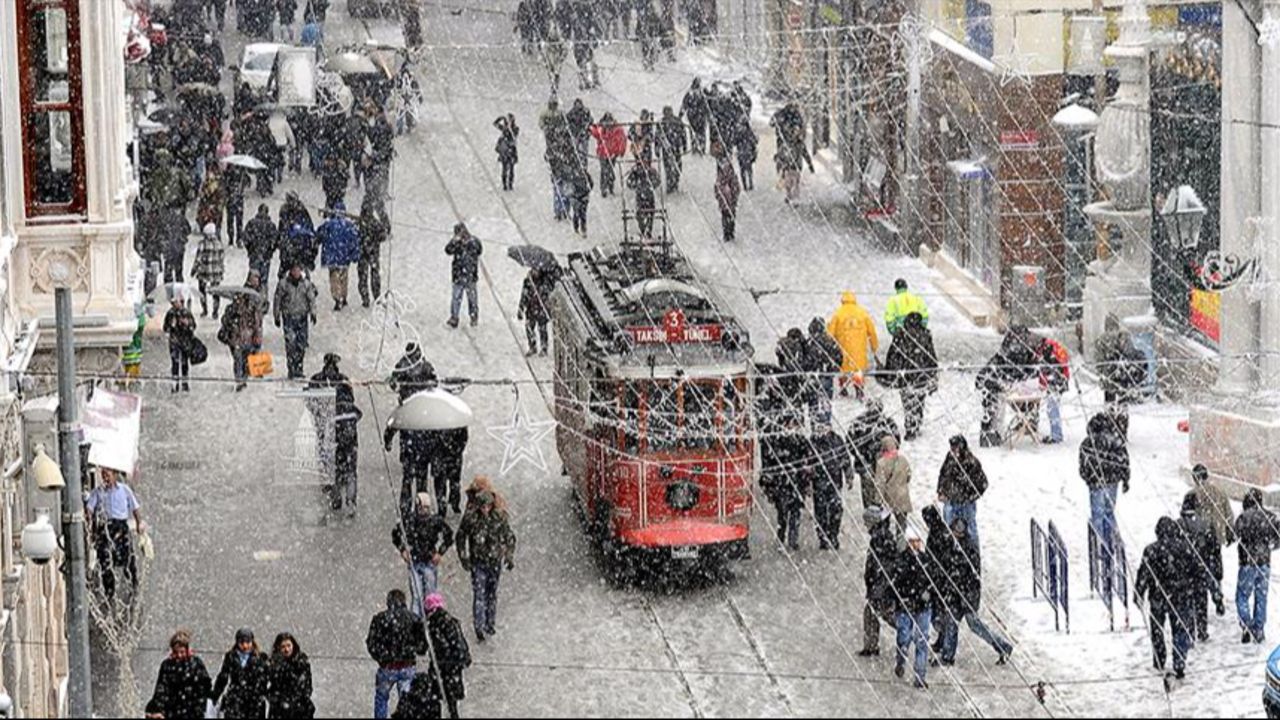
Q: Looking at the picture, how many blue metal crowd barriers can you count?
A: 4